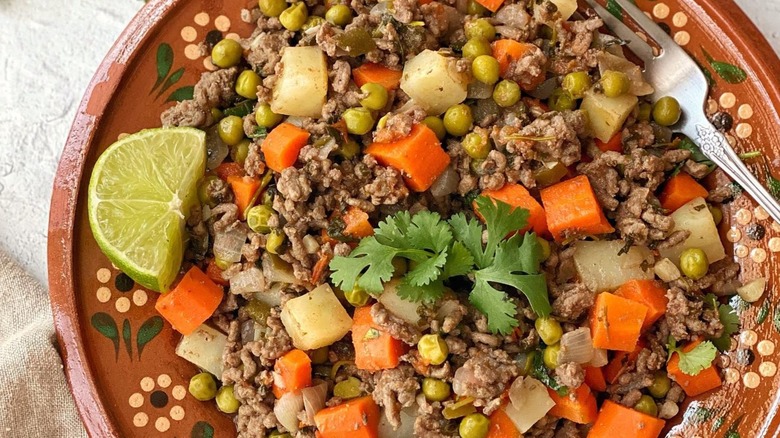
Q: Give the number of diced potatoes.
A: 11